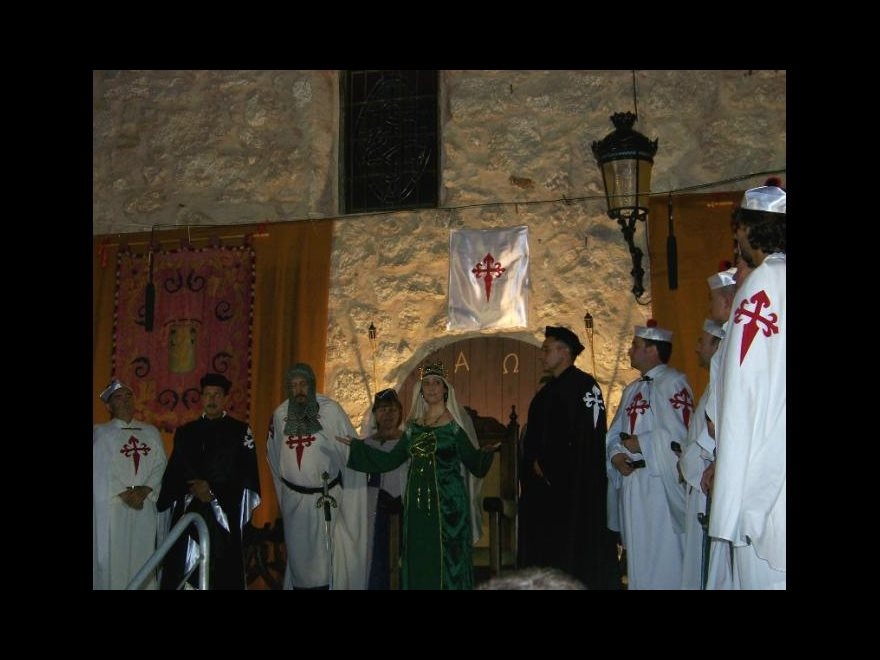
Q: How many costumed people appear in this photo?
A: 10